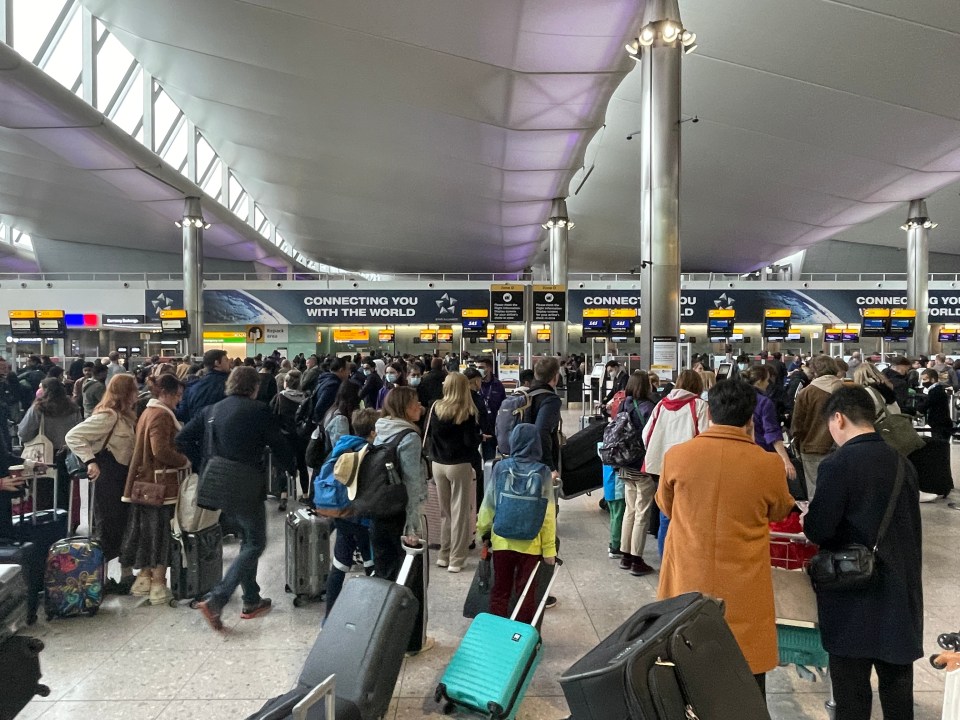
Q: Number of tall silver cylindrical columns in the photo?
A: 4